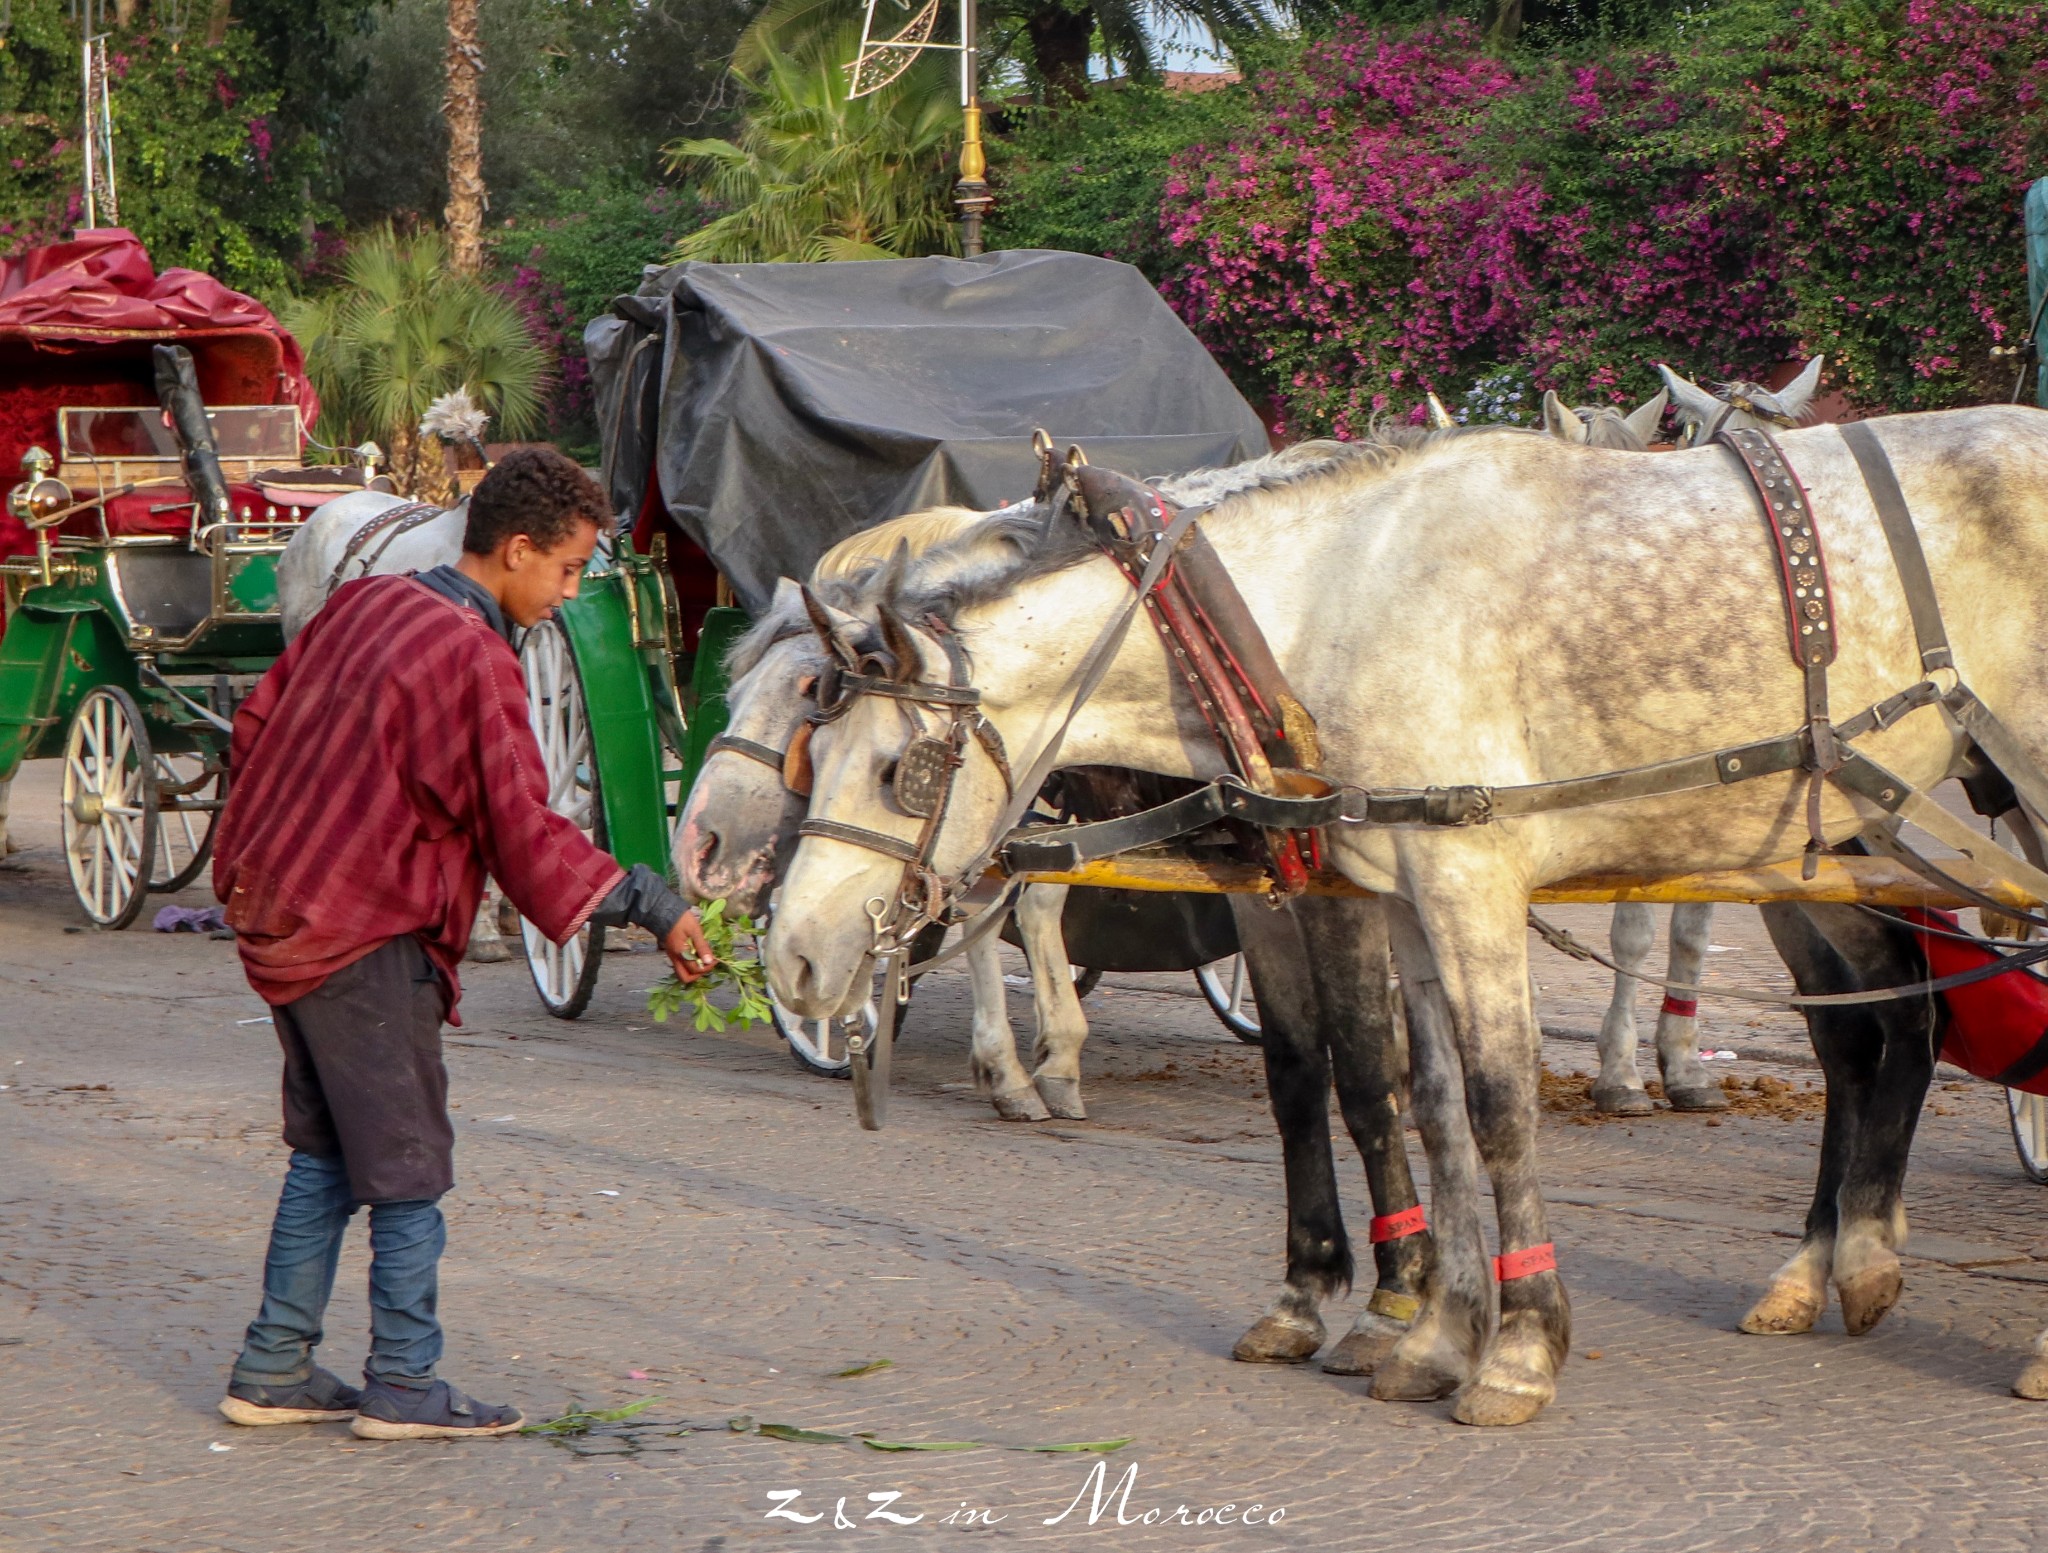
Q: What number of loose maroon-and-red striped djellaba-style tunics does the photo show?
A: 1